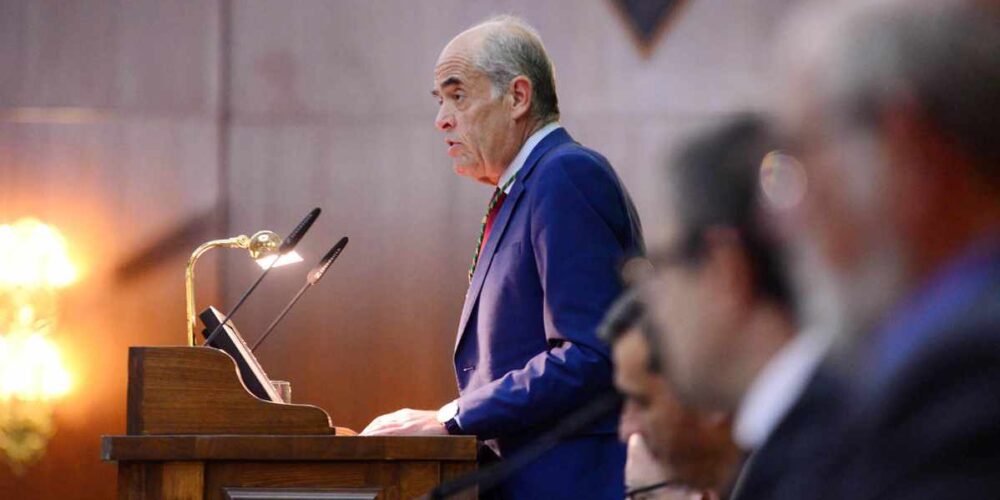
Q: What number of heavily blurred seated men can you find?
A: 3